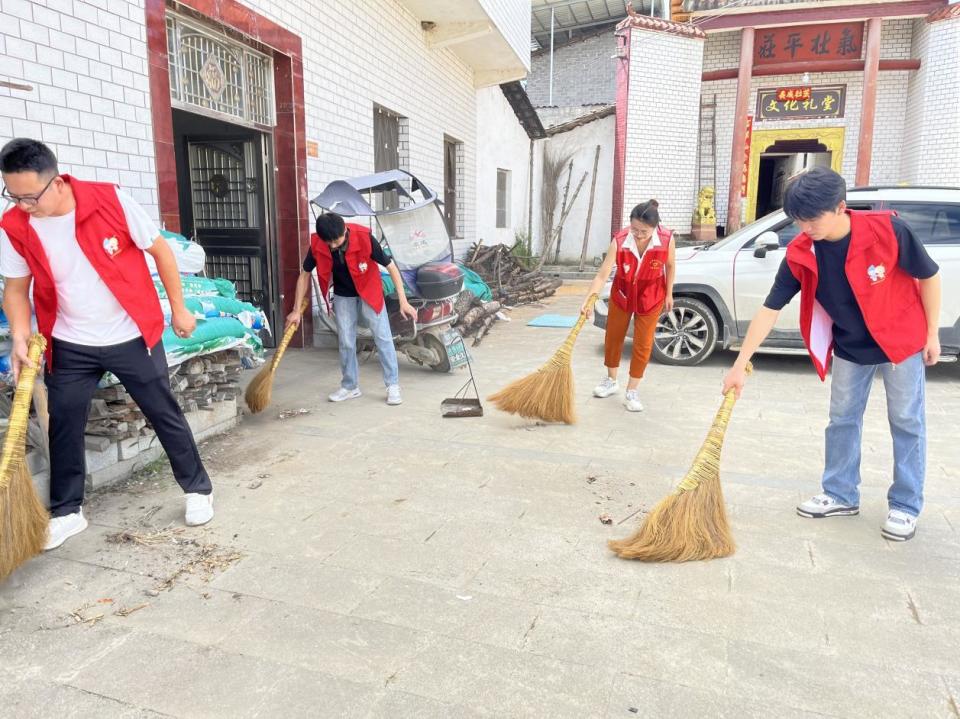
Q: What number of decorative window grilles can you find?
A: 1